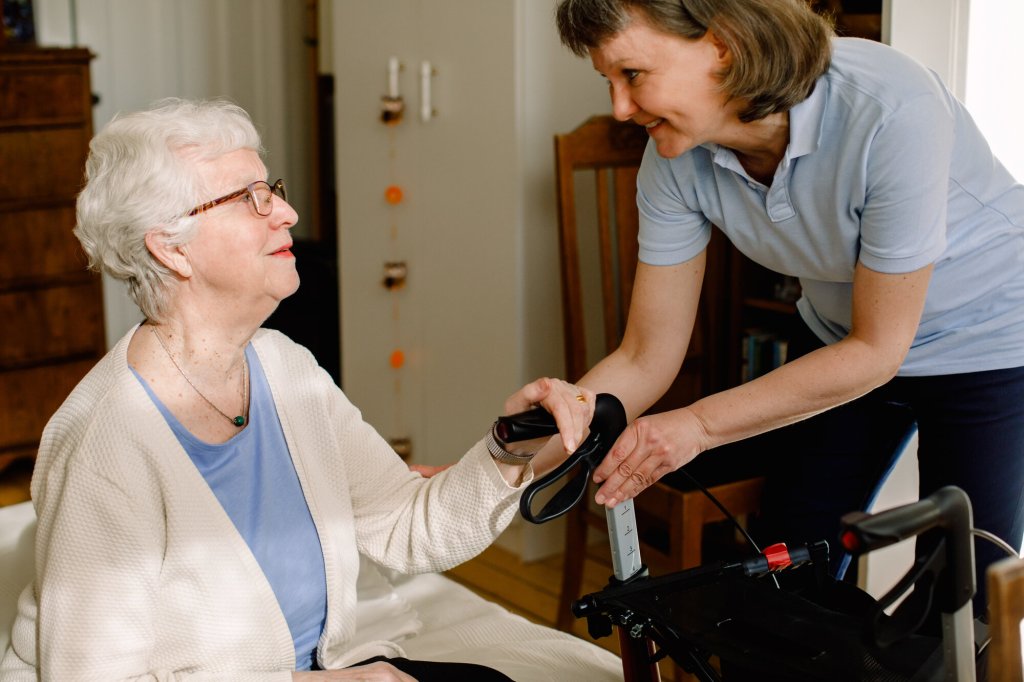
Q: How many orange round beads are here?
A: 2